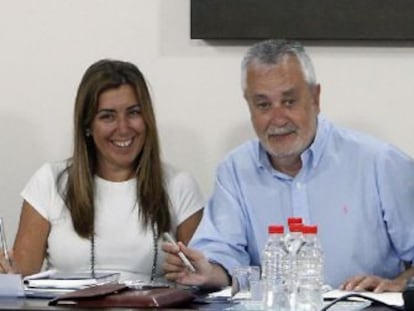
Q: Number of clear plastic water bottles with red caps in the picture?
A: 4